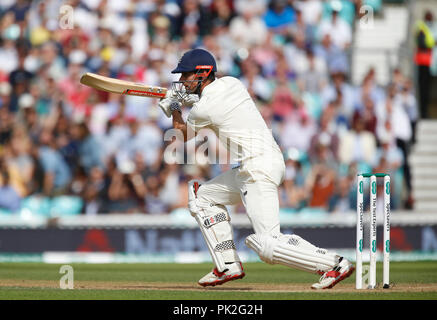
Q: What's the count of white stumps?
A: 3